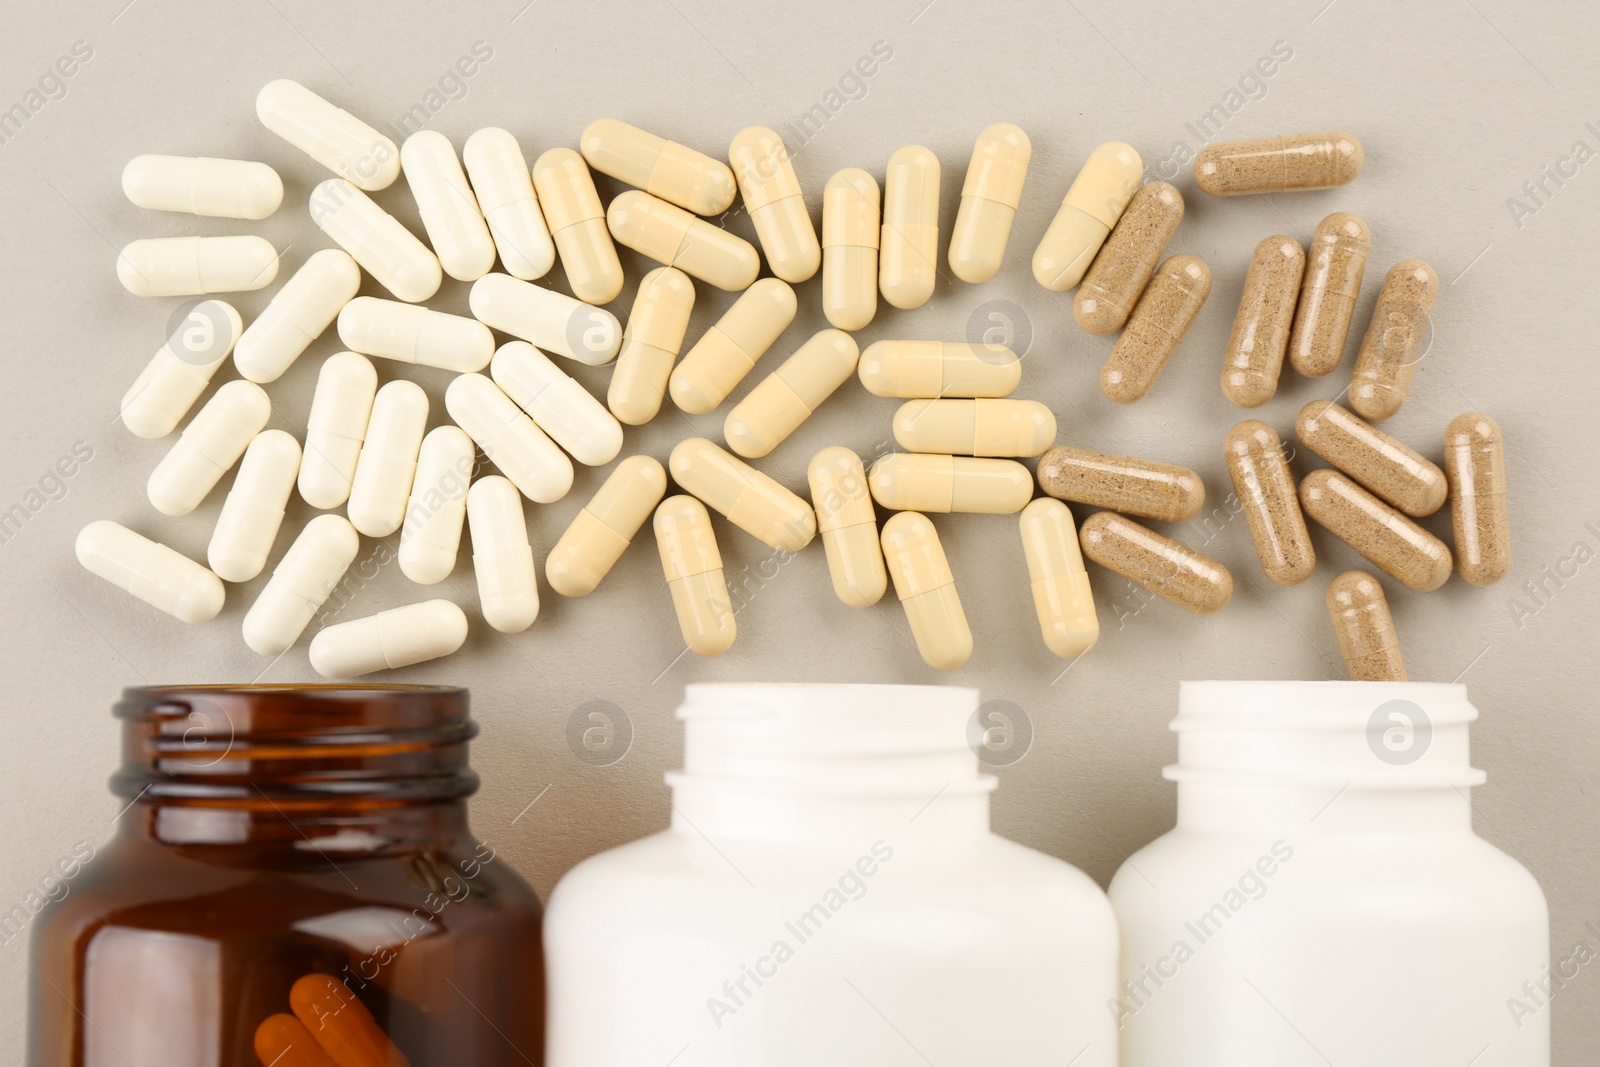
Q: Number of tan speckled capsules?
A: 13